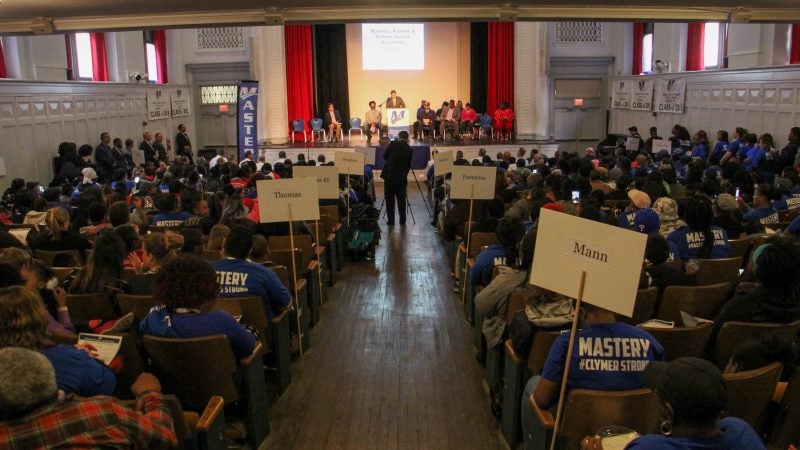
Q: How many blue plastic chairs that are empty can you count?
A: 4